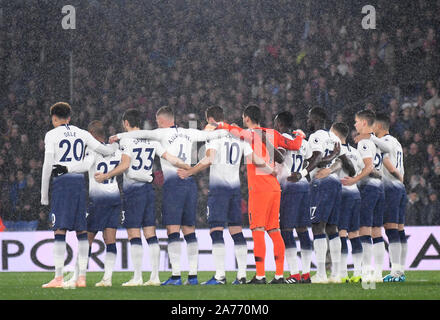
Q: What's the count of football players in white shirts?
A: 10